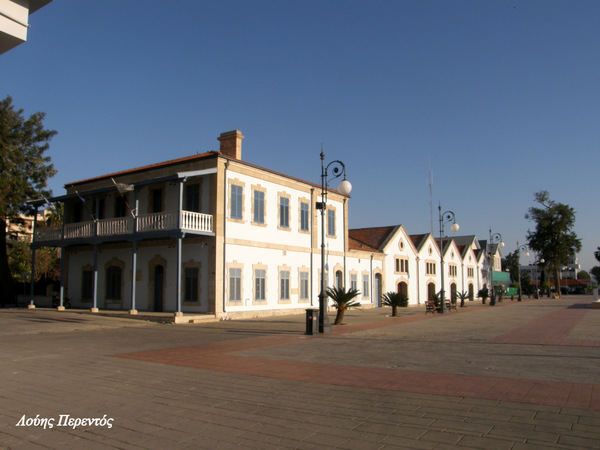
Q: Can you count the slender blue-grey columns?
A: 5